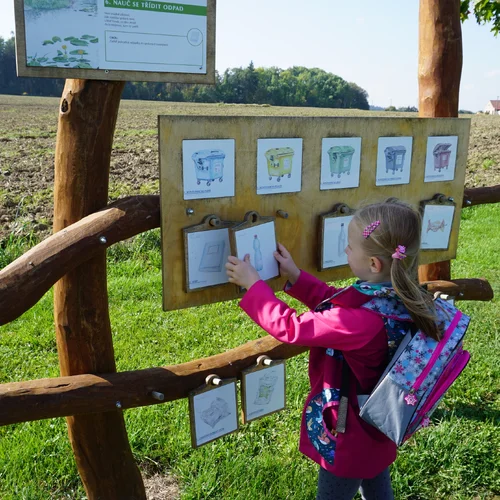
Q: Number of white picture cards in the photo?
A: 11